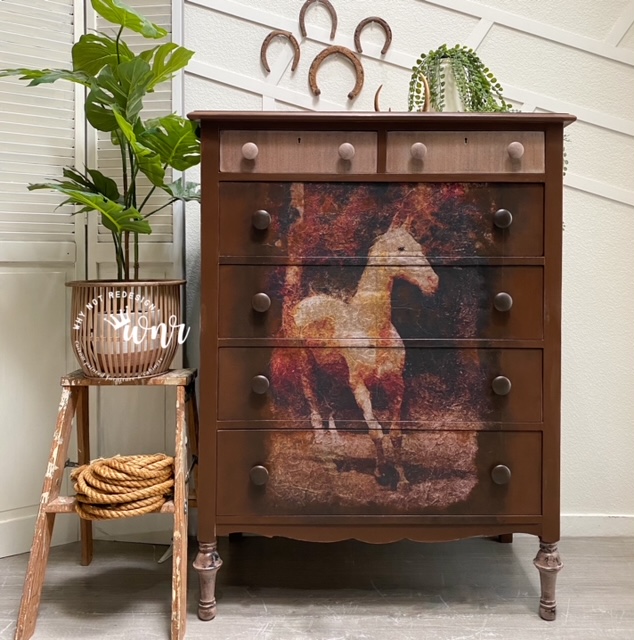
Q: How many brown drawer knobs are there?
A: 8